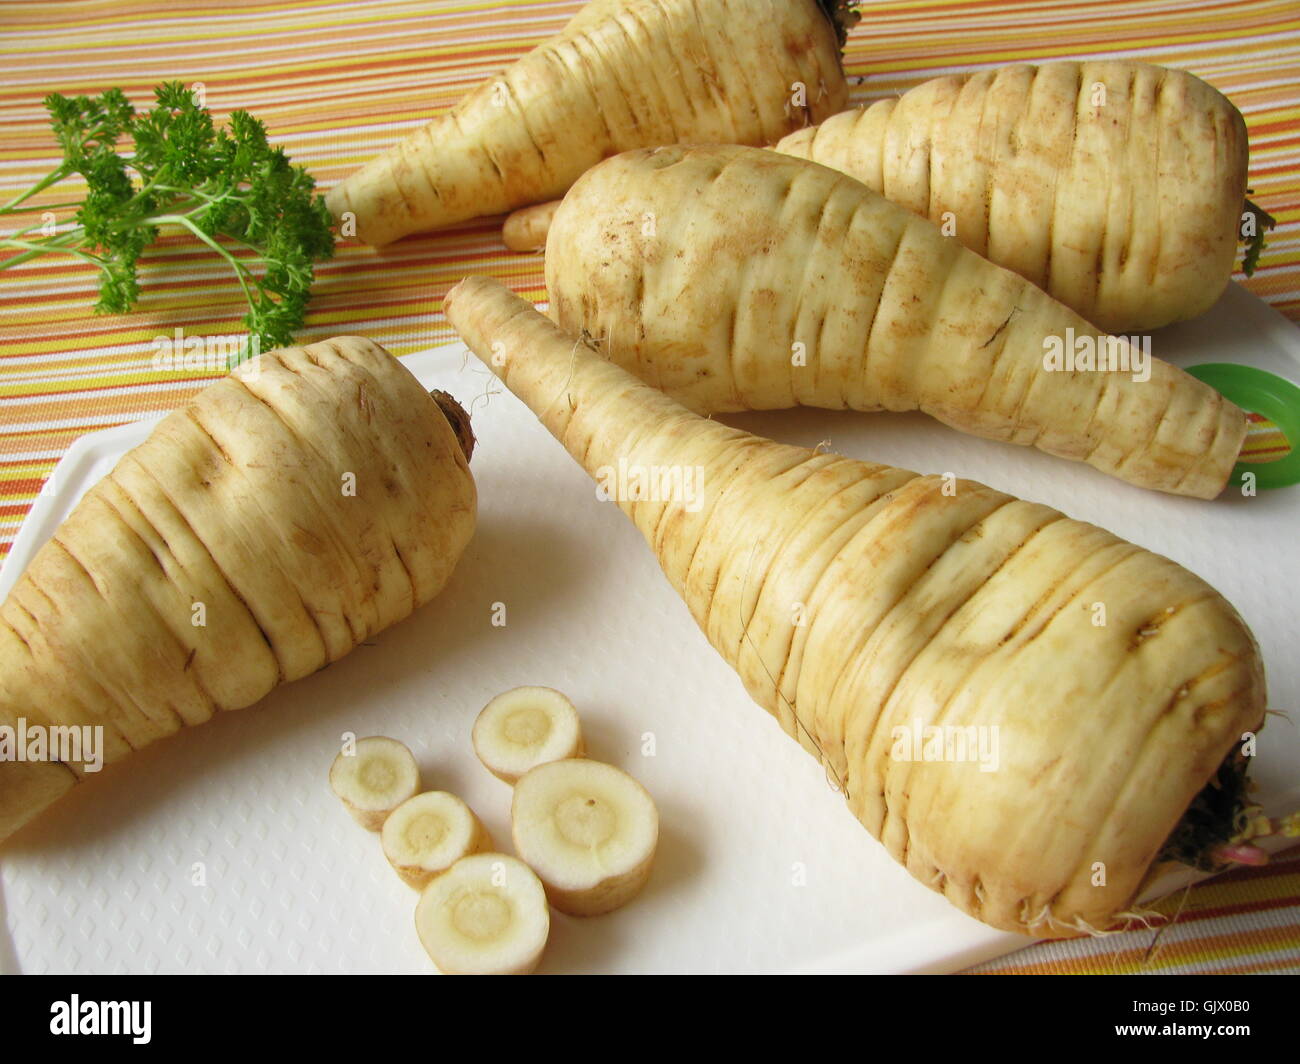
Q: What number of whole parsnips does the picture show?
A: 5